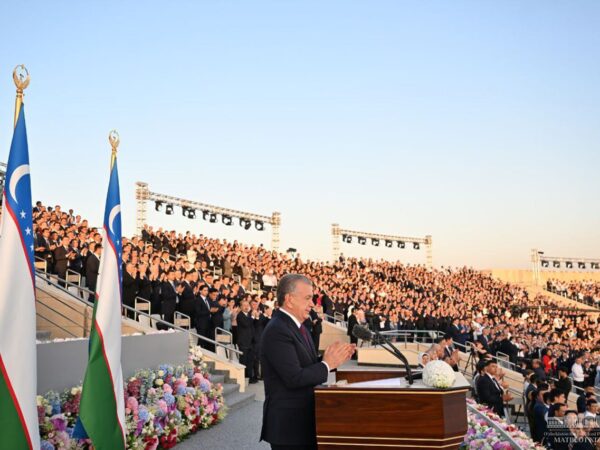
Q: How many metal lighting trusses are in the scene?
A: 3